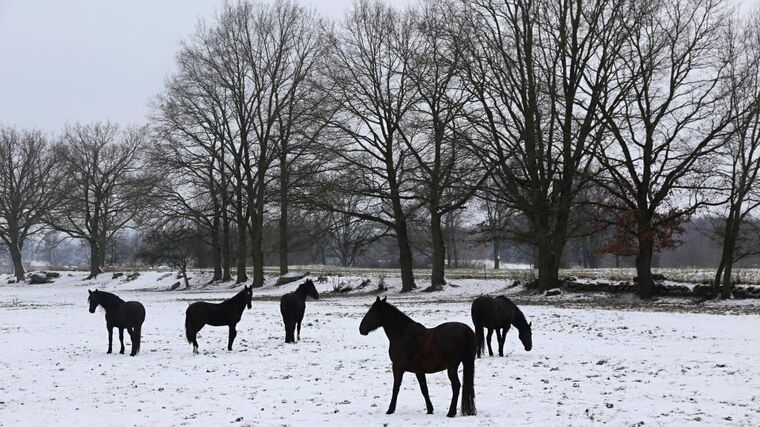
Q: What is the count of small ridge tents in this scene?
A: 0